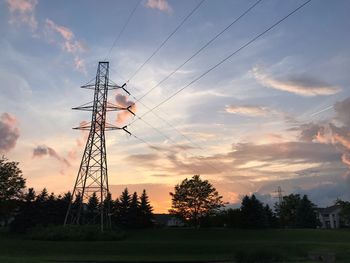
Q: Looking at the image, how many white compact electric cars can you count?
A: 0